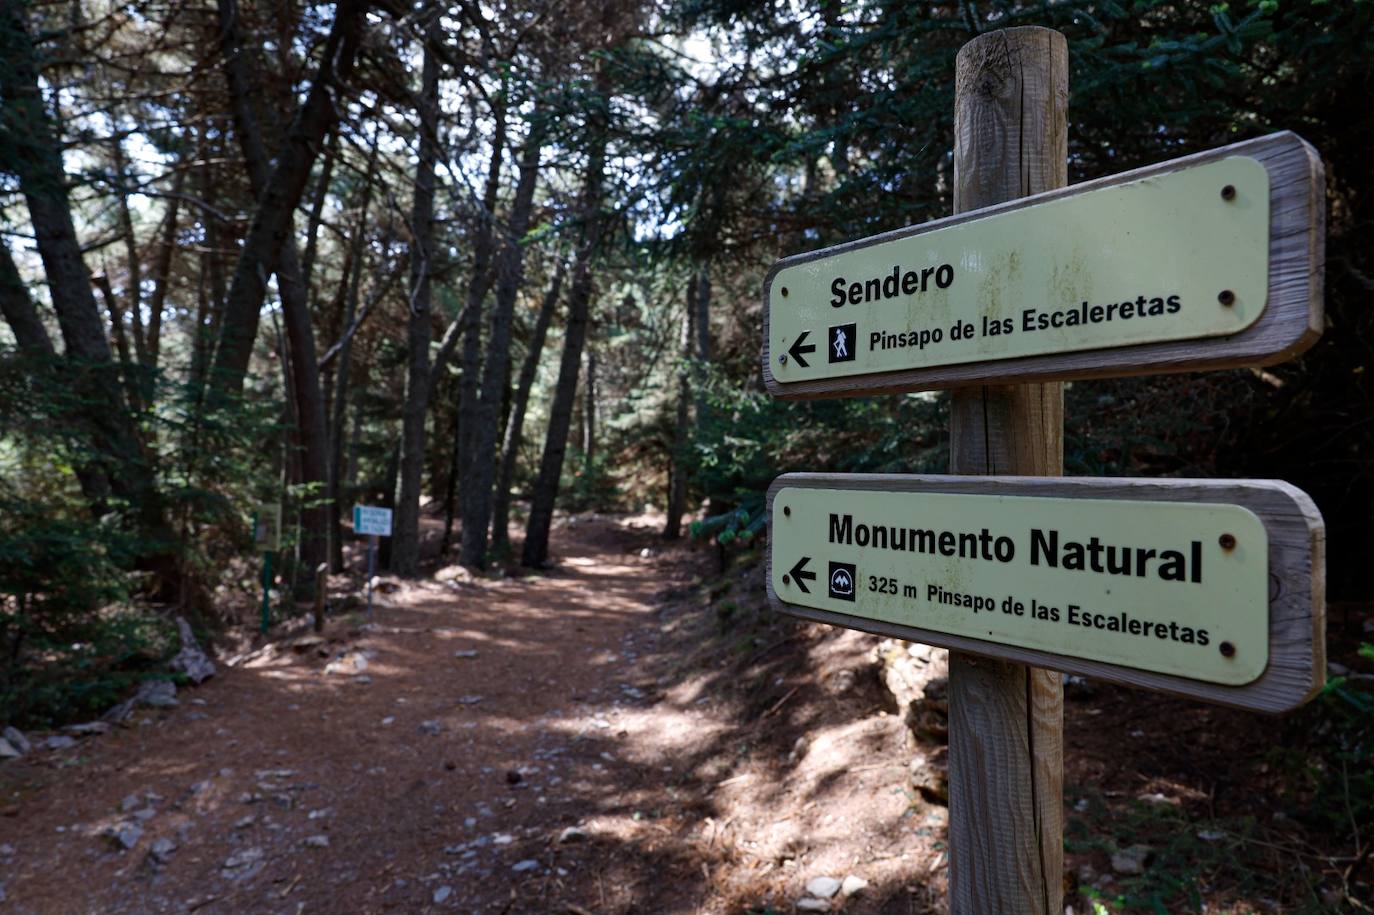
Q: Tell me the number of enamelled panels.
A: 2